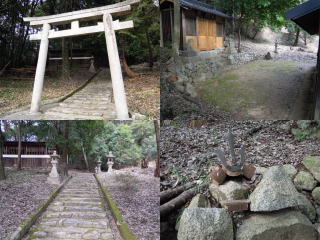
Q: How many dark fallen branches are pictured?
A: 2